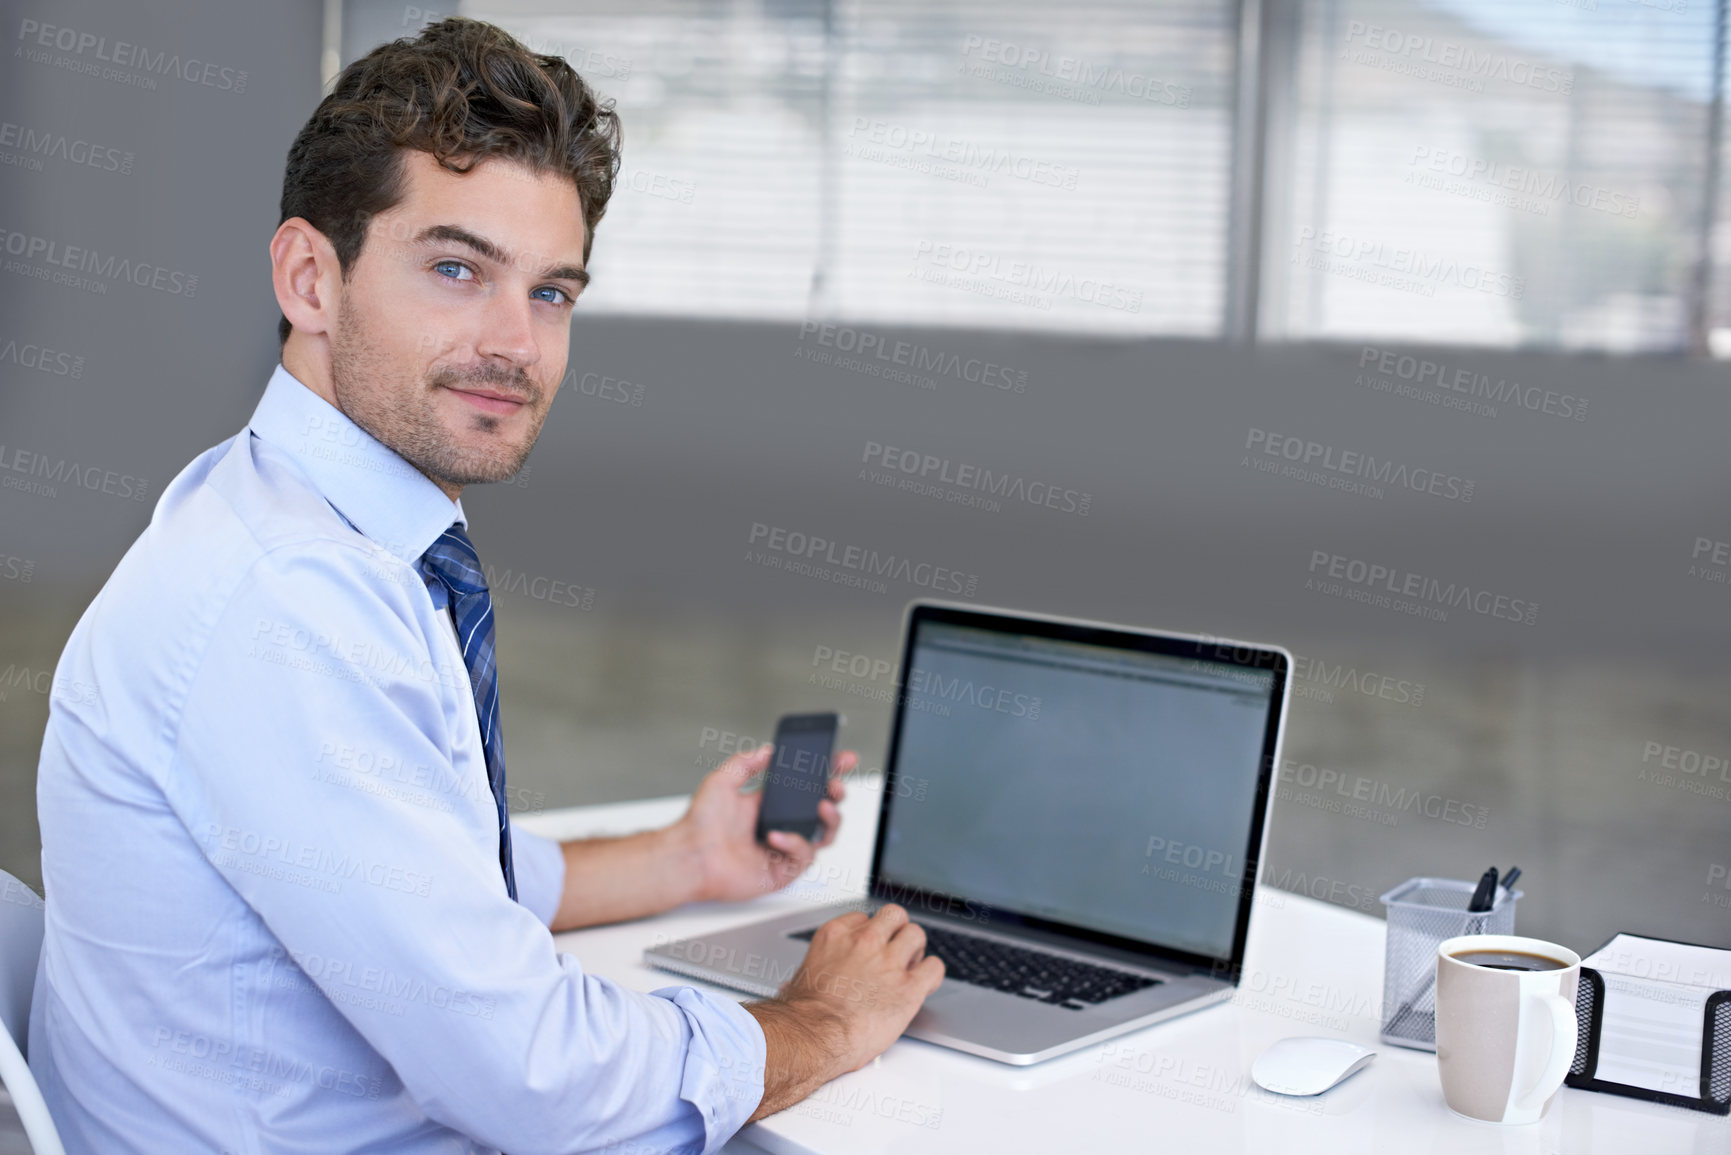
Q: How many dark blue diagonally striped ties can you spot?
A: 1